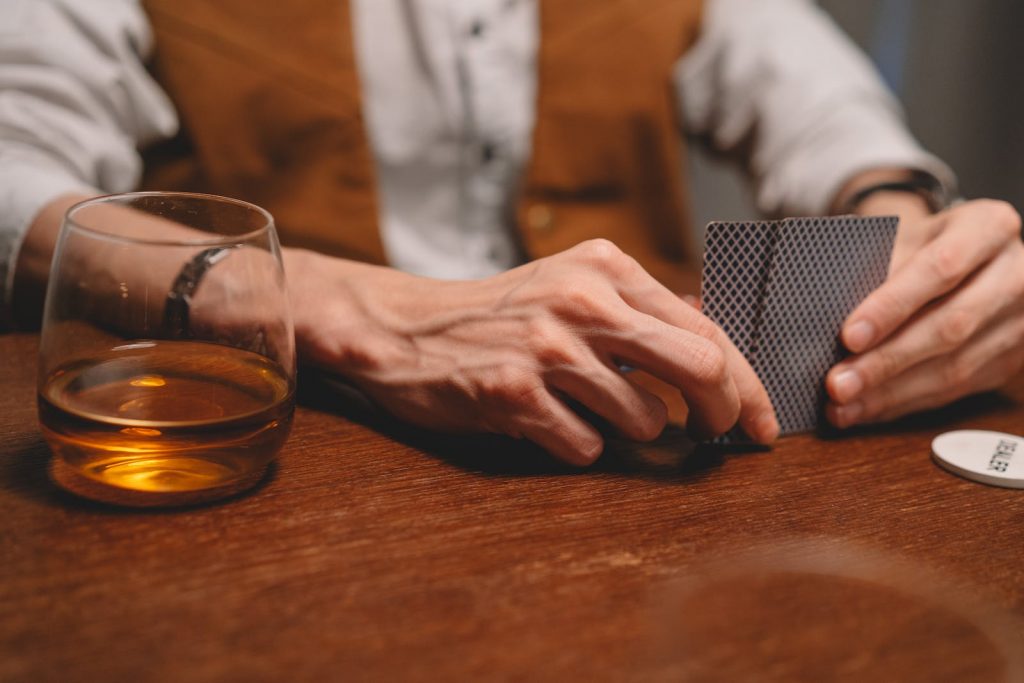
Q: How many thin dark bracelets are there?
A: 2